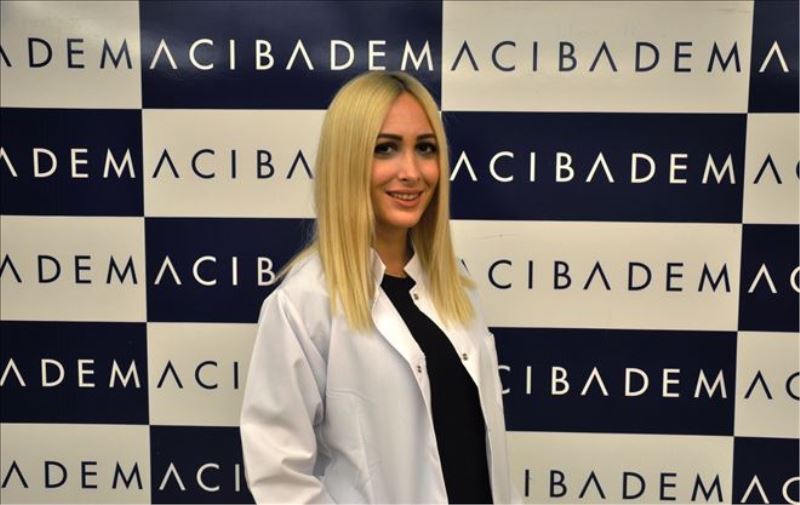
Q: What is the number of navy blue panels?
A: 10